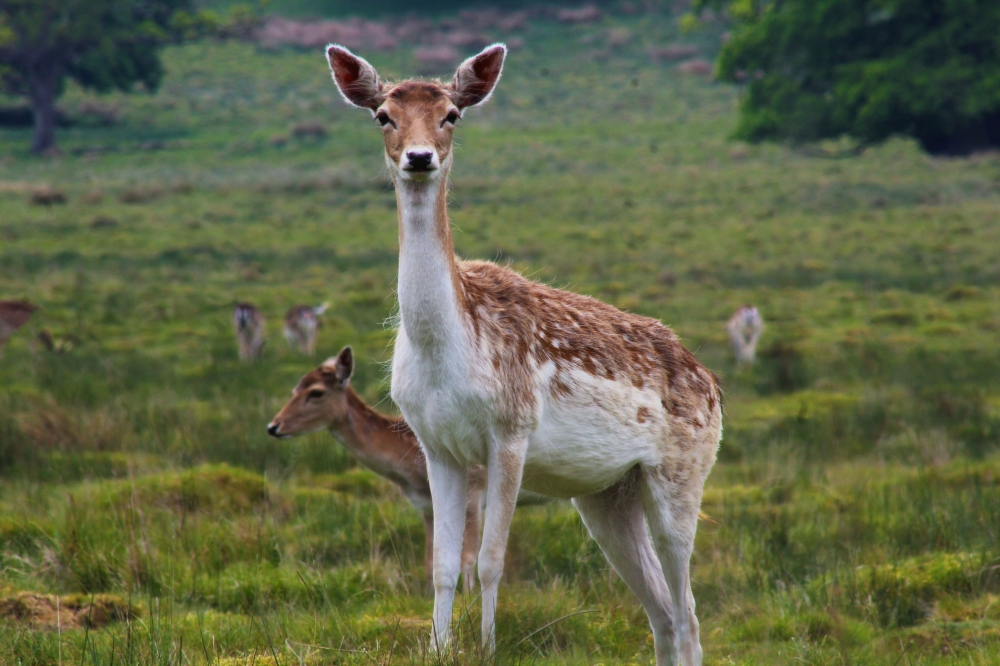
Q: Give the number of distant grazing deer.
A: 4